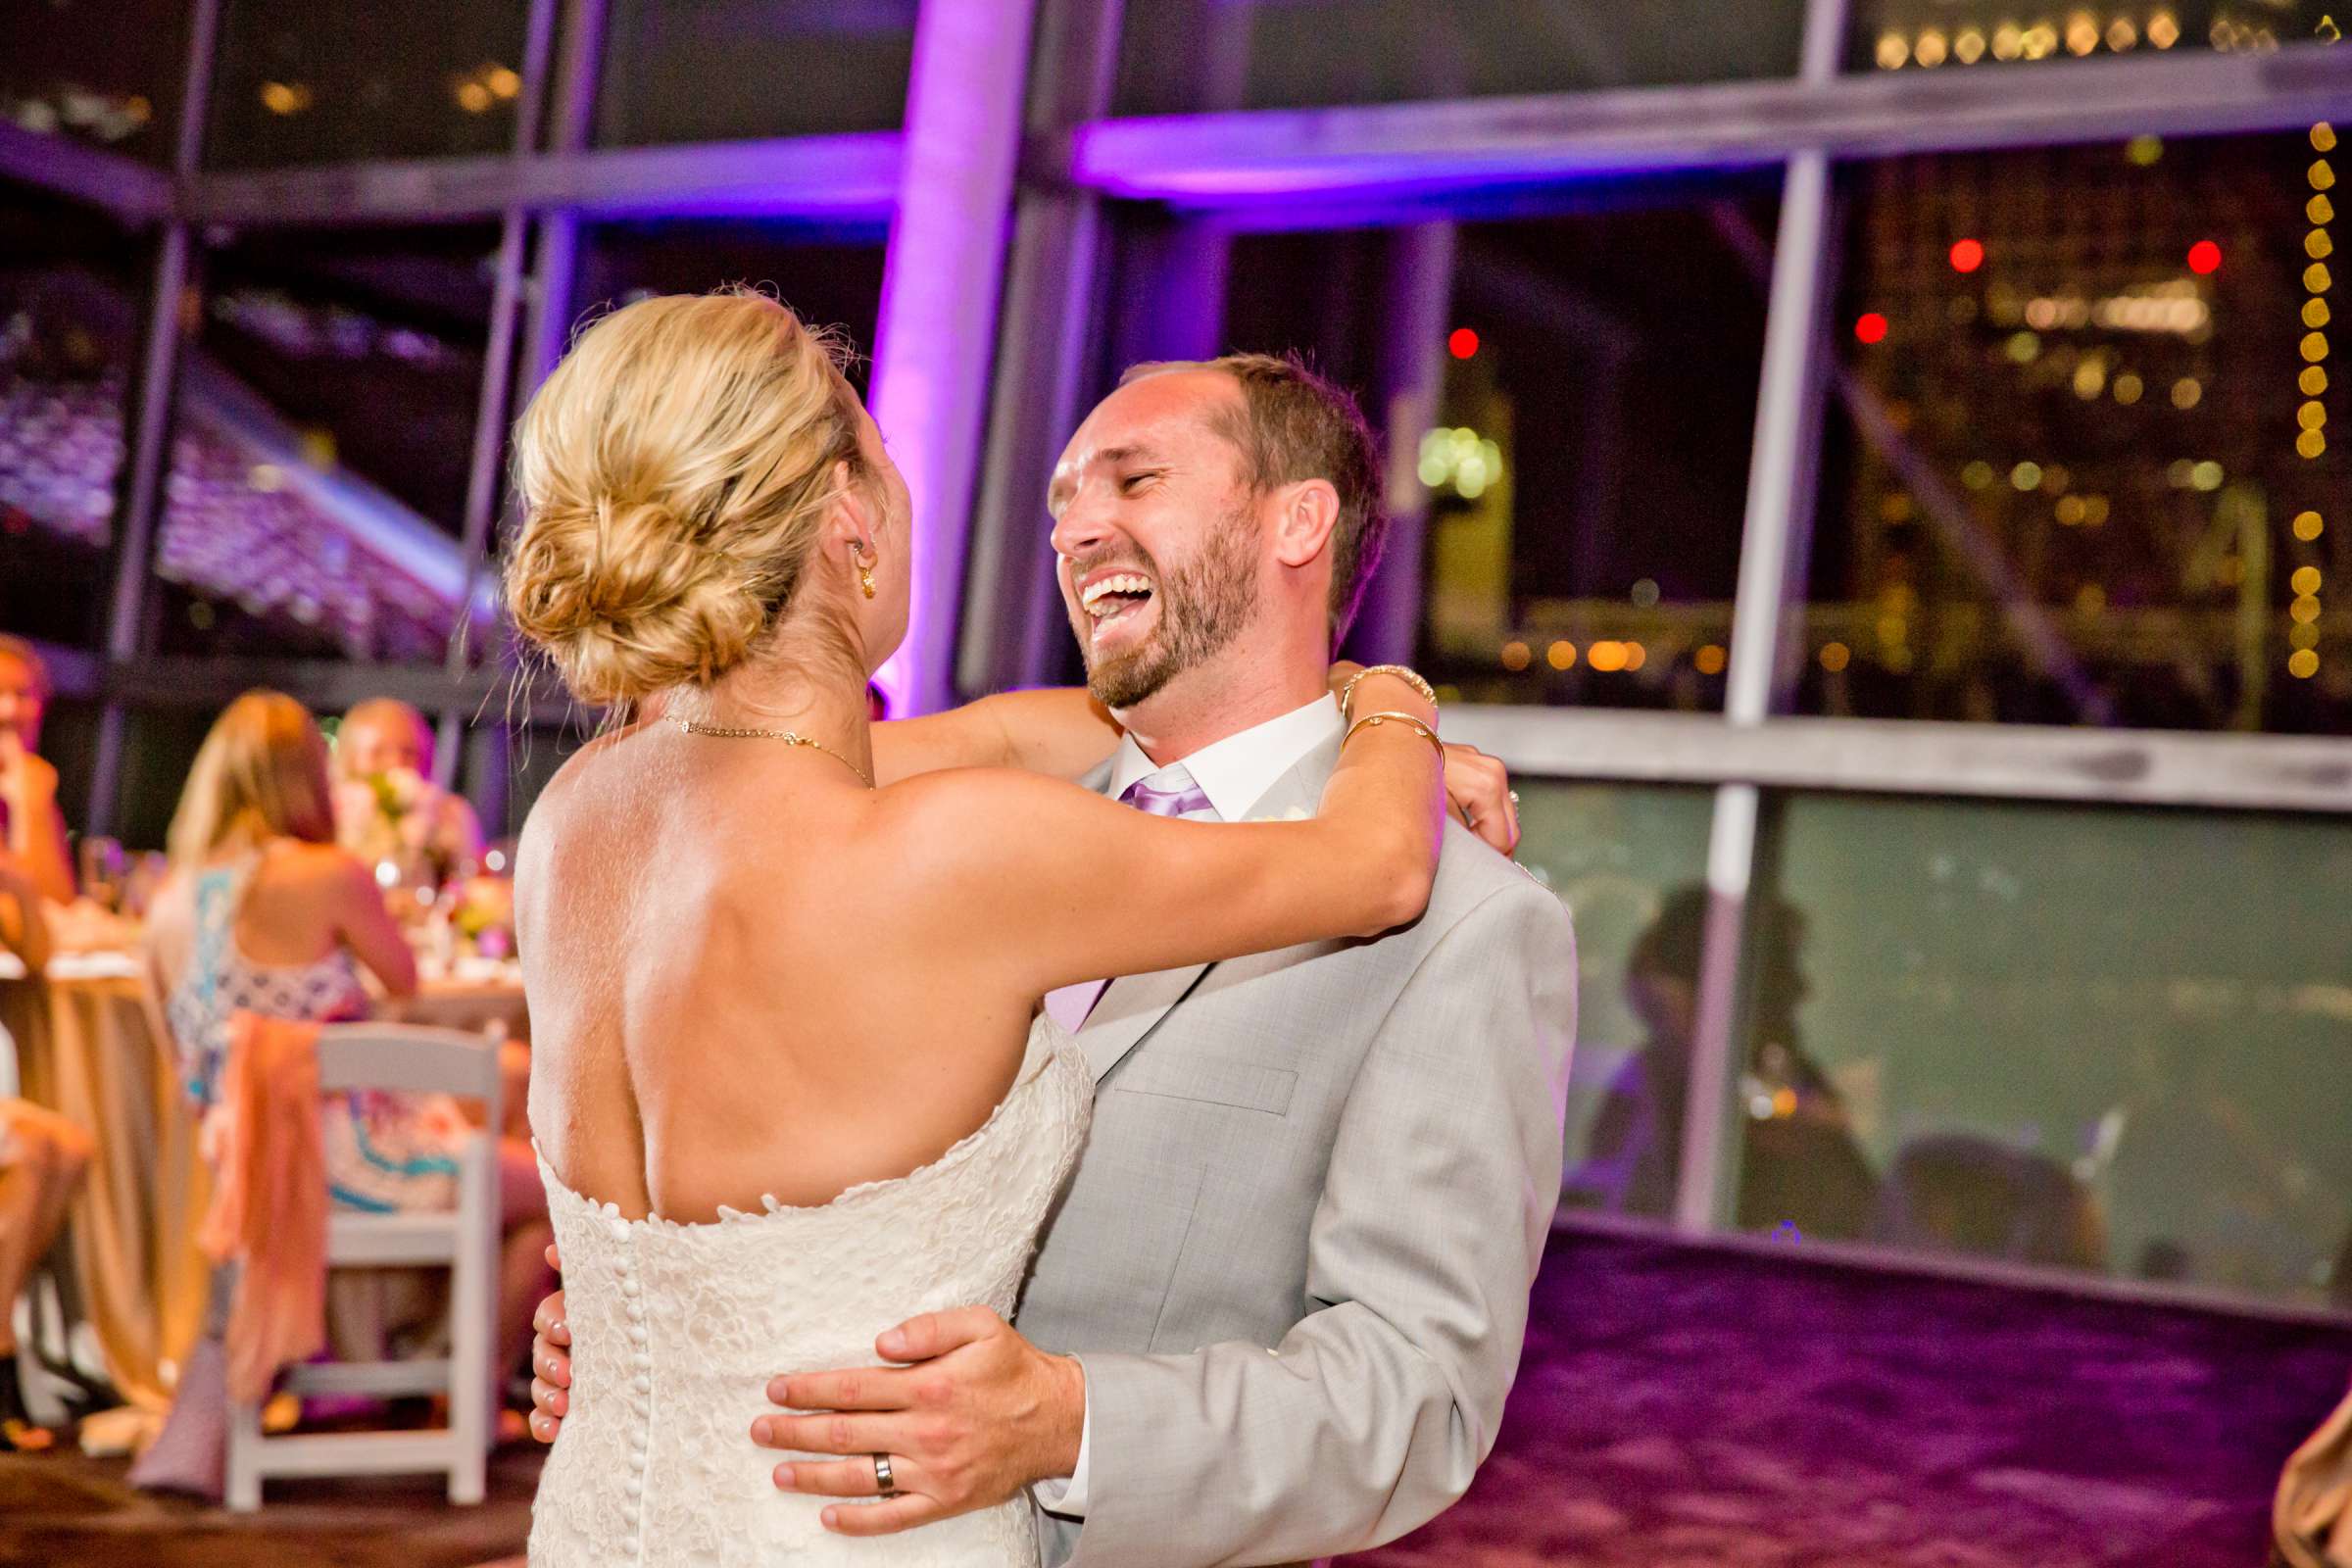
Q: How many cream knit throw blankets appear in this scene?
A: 0